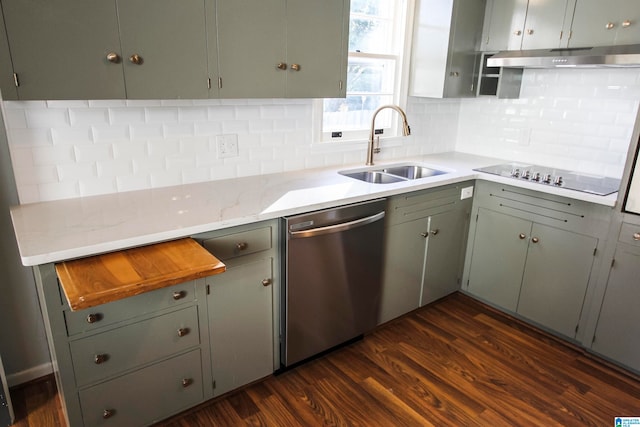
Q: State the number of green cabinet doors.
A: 15